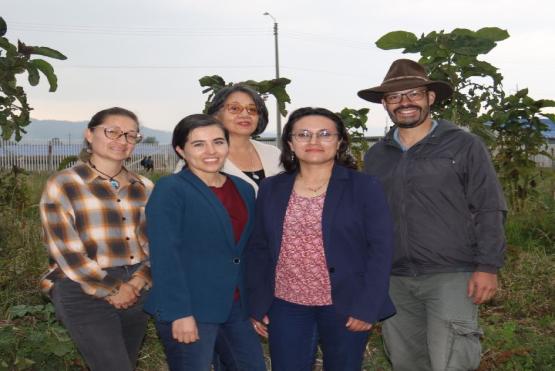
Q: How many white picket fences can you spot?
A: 1